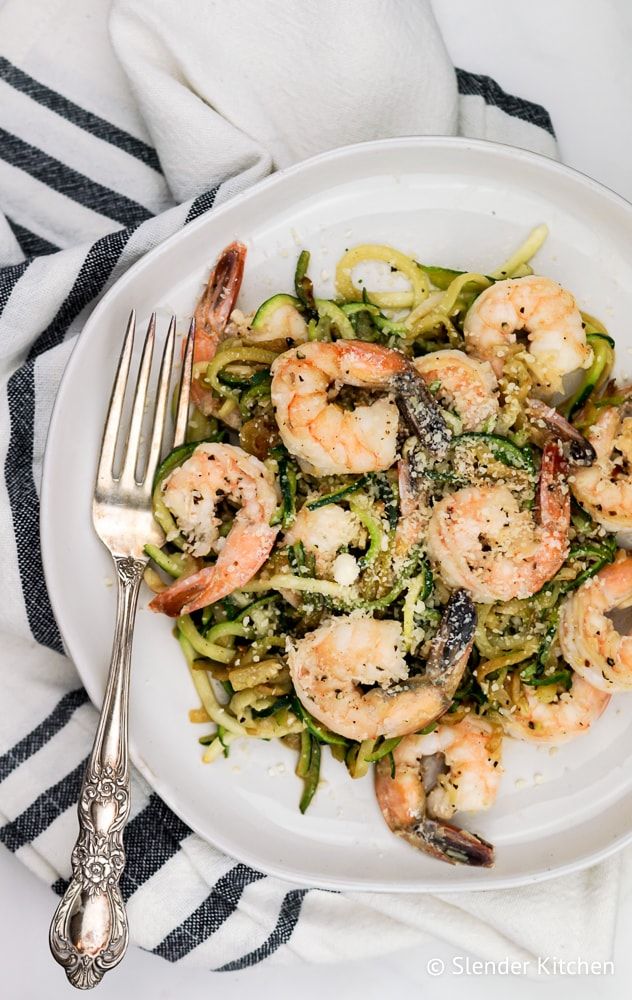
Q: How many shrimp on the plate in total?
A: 12